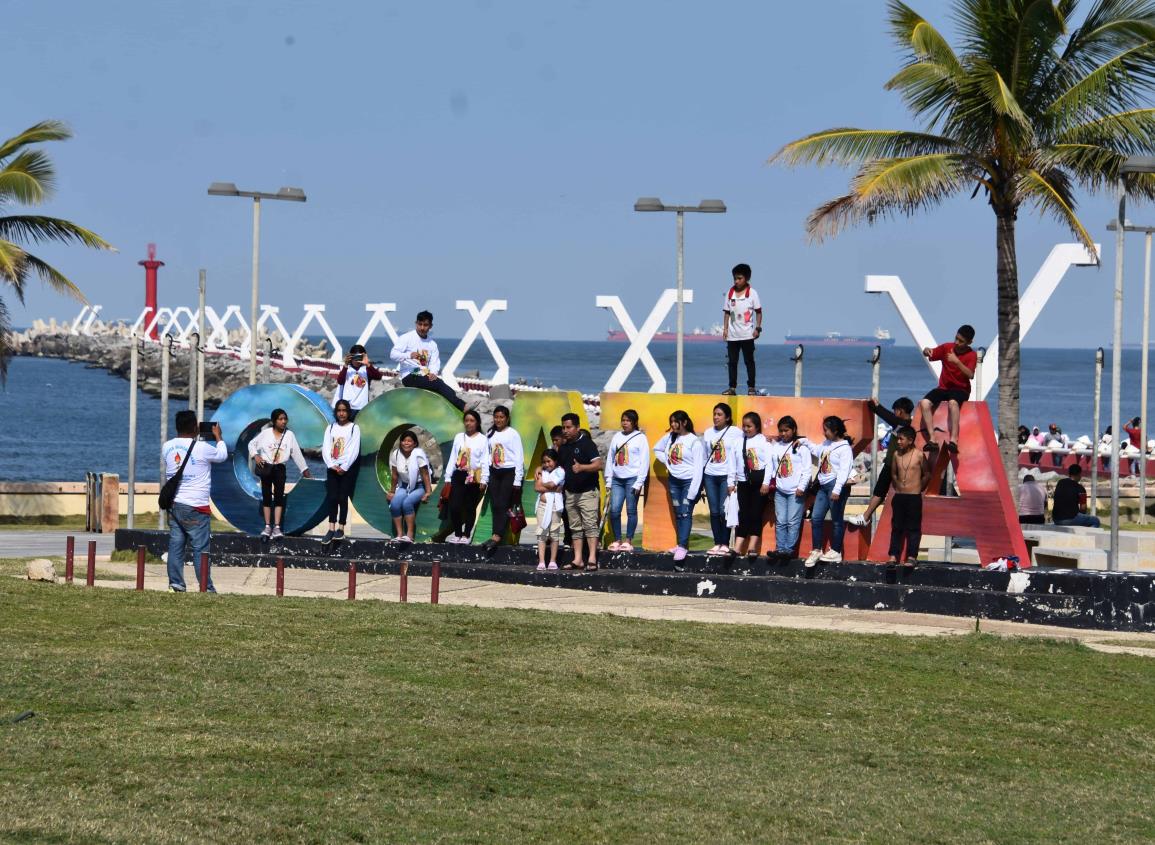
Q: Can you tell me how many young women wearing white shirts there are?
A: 11